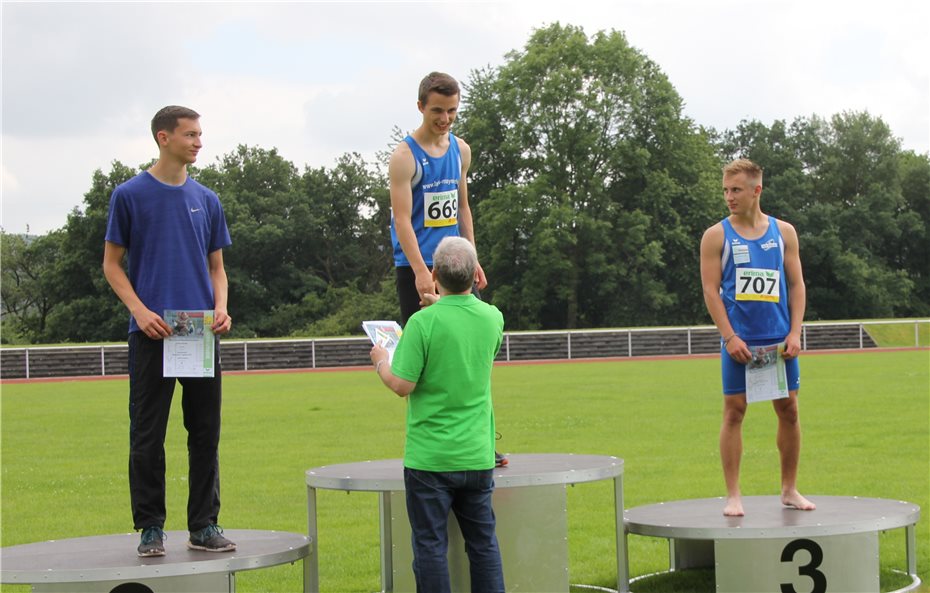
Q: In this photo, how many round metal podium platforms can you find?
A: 3